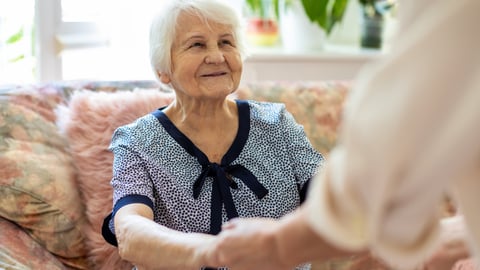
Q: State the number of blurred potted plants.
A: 3